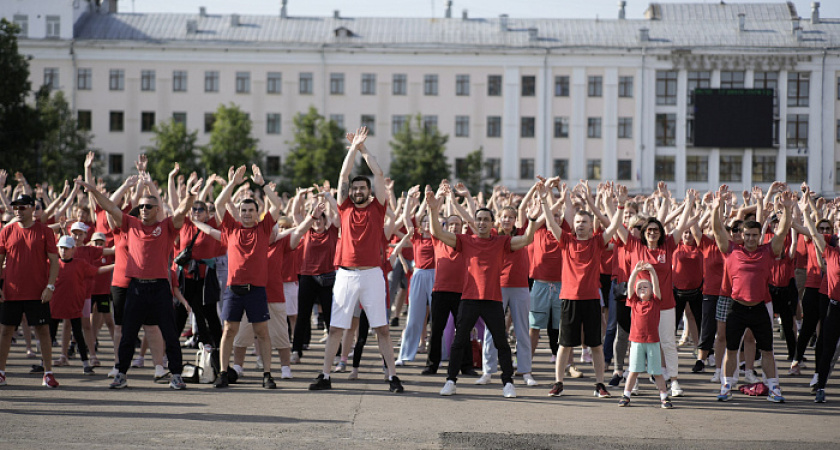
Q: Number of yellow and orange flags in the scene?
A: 0